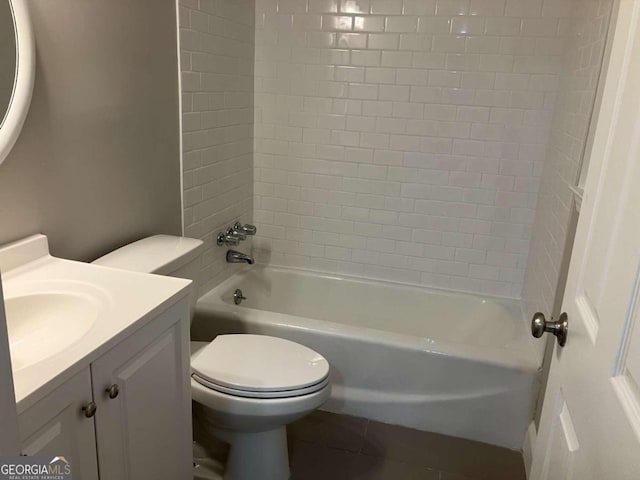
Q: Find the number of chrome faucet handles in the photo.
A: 3